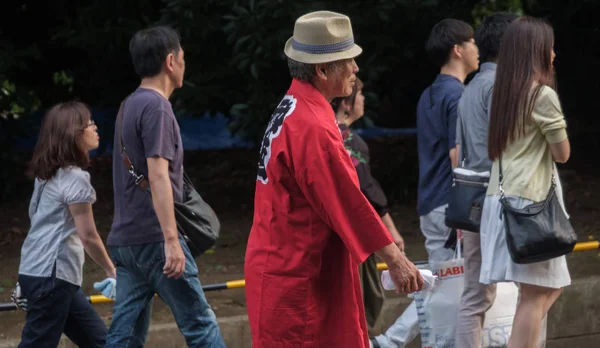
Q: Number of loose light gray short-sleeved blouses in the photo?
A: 1